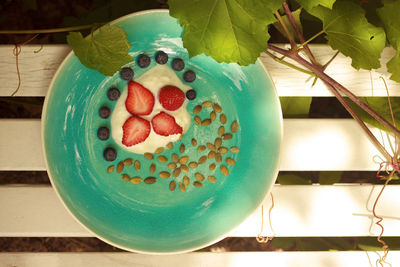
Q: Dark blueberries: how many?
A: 10